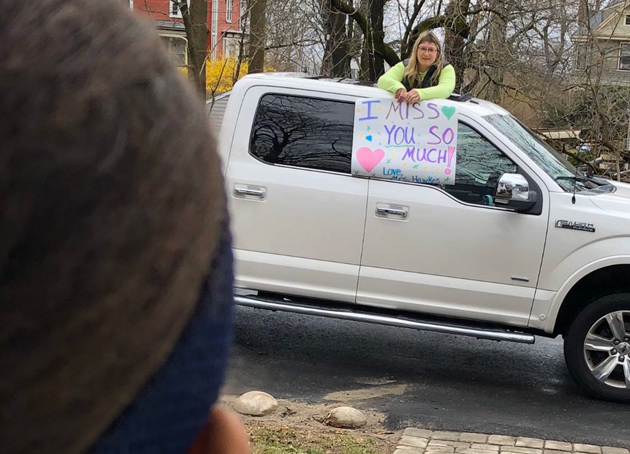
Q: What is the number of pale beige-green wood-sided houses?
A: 1